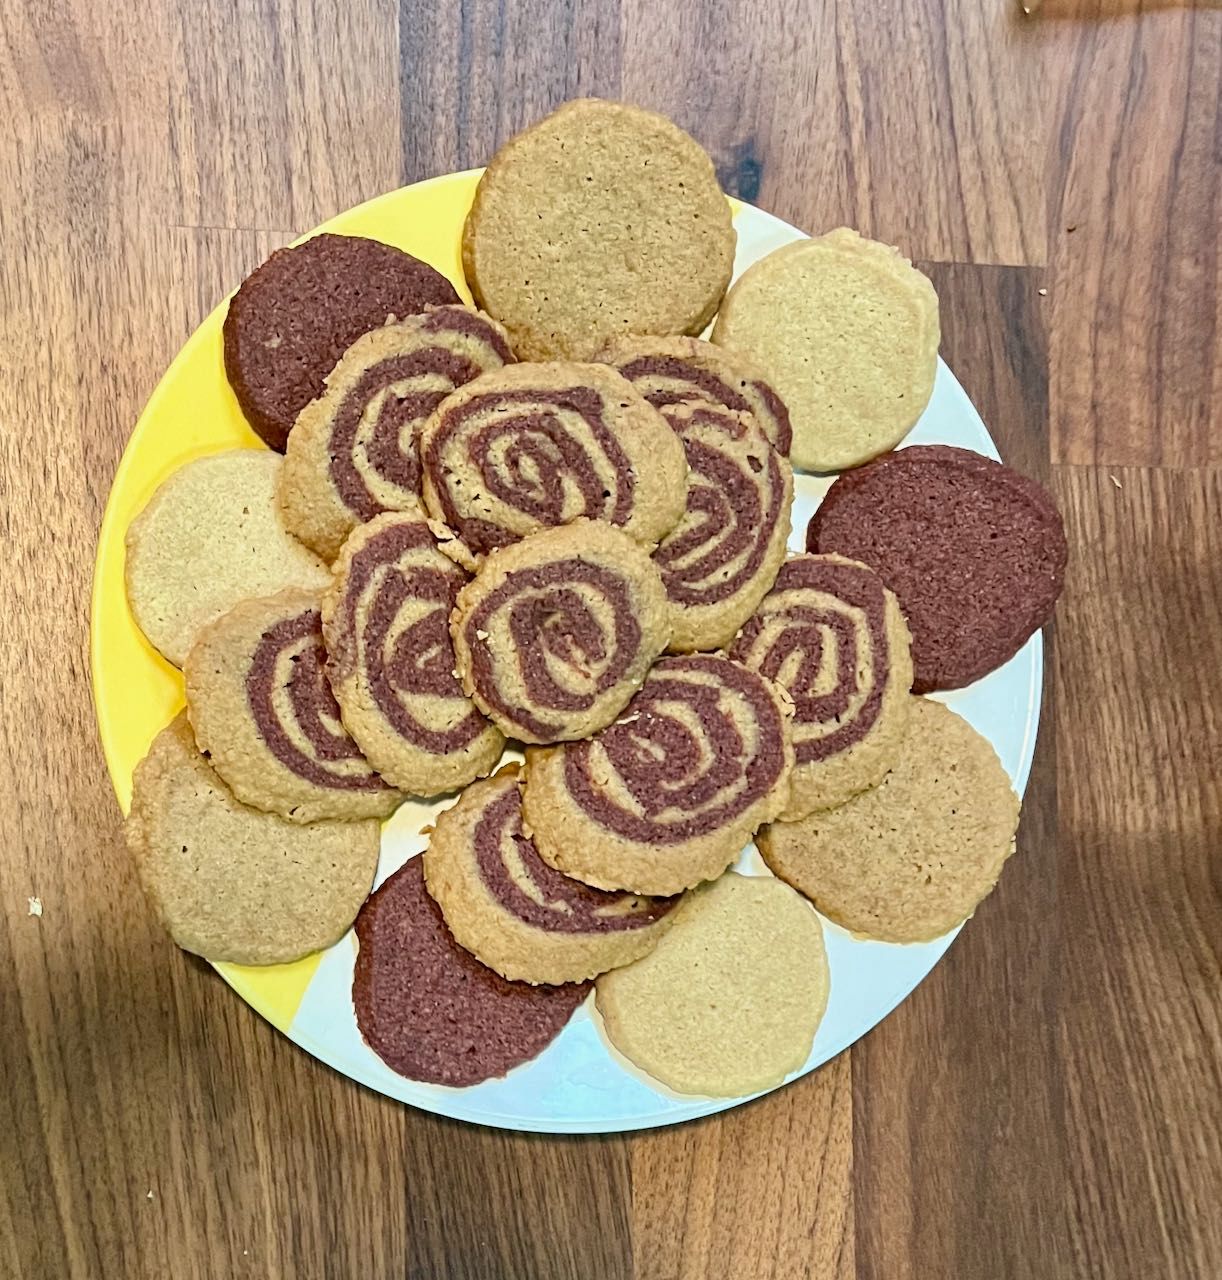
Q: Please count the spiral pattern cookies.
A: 10